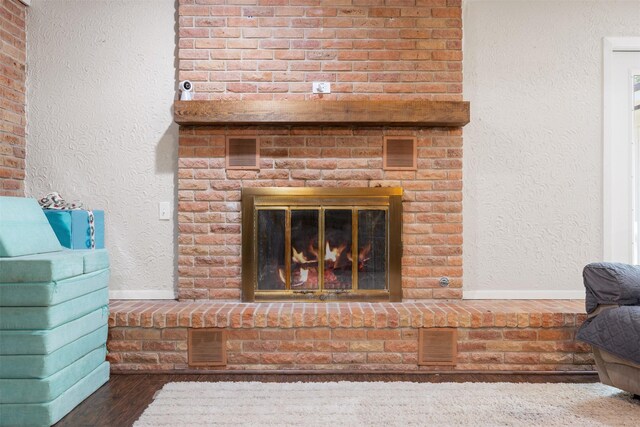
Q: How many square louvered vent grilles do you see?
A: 4